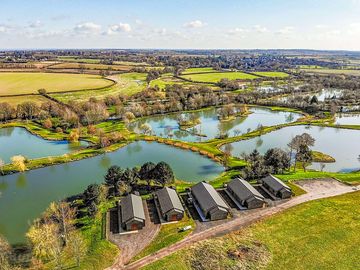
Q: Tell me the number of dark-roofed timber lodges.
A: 5